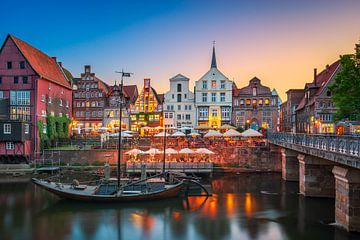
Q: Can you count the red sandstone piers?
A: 3